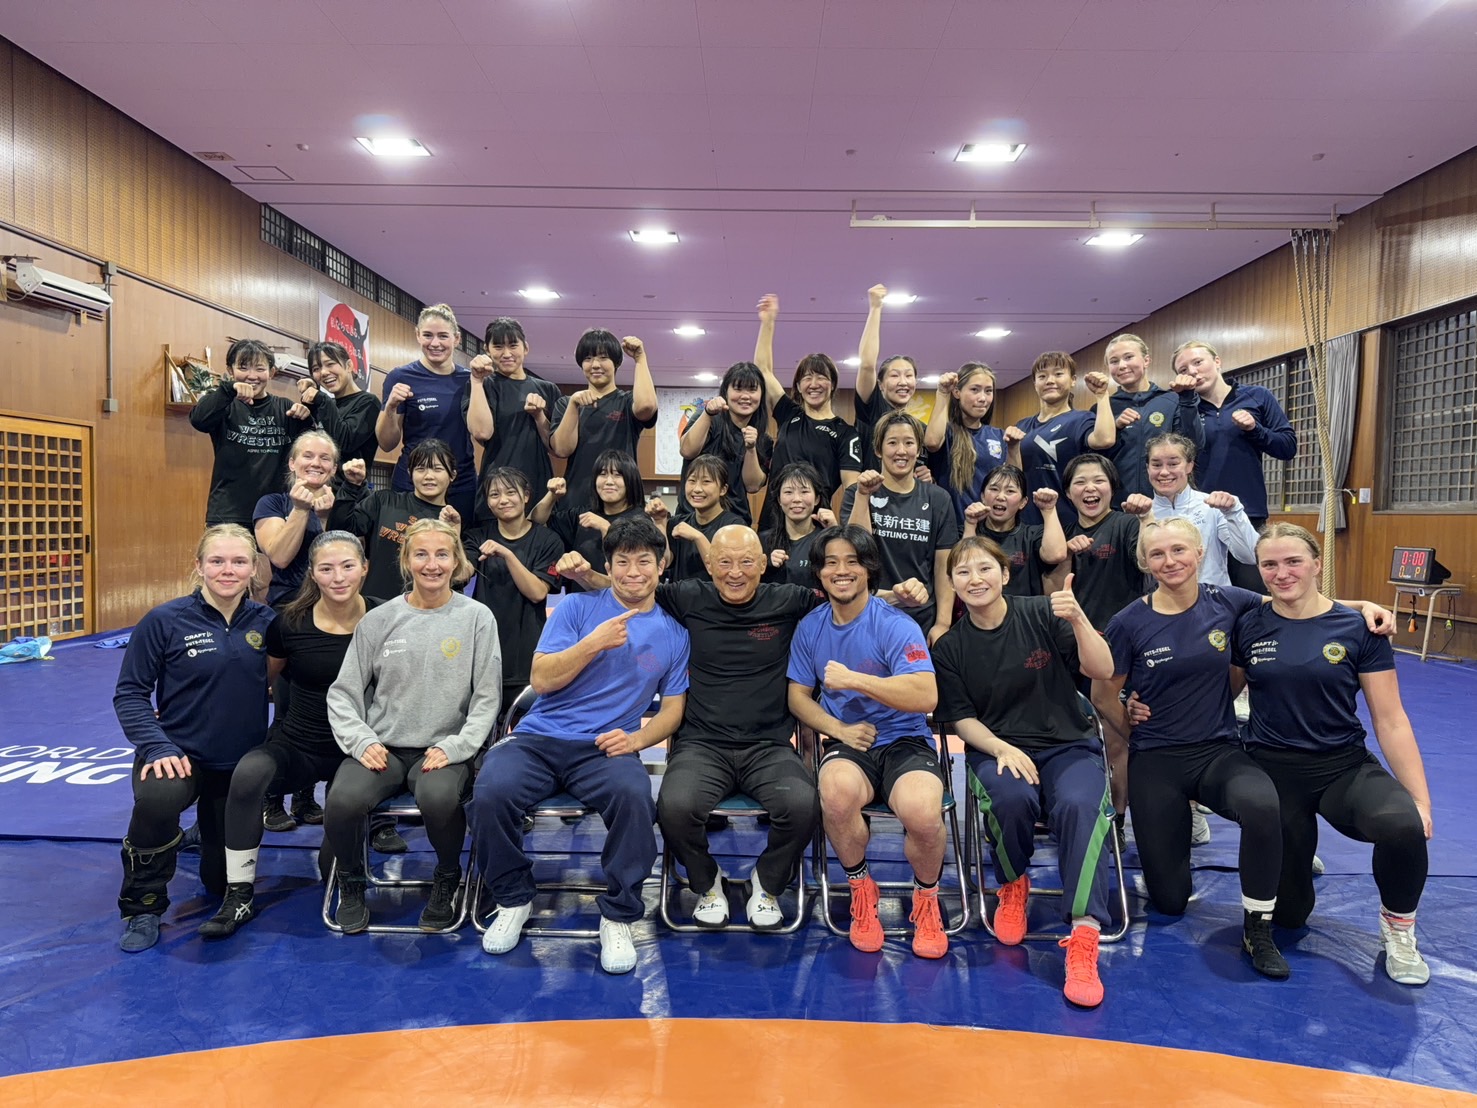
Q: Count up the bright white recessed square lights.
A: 11